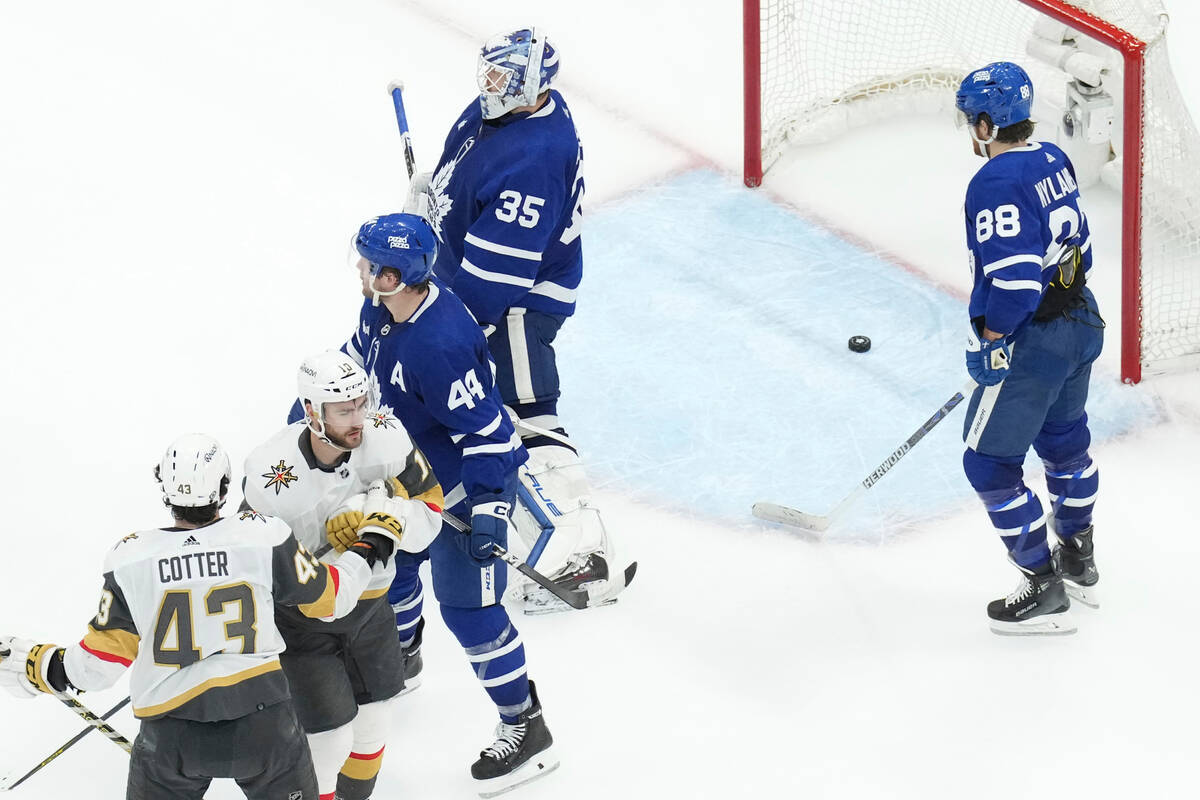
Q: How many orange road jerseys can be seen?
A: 0